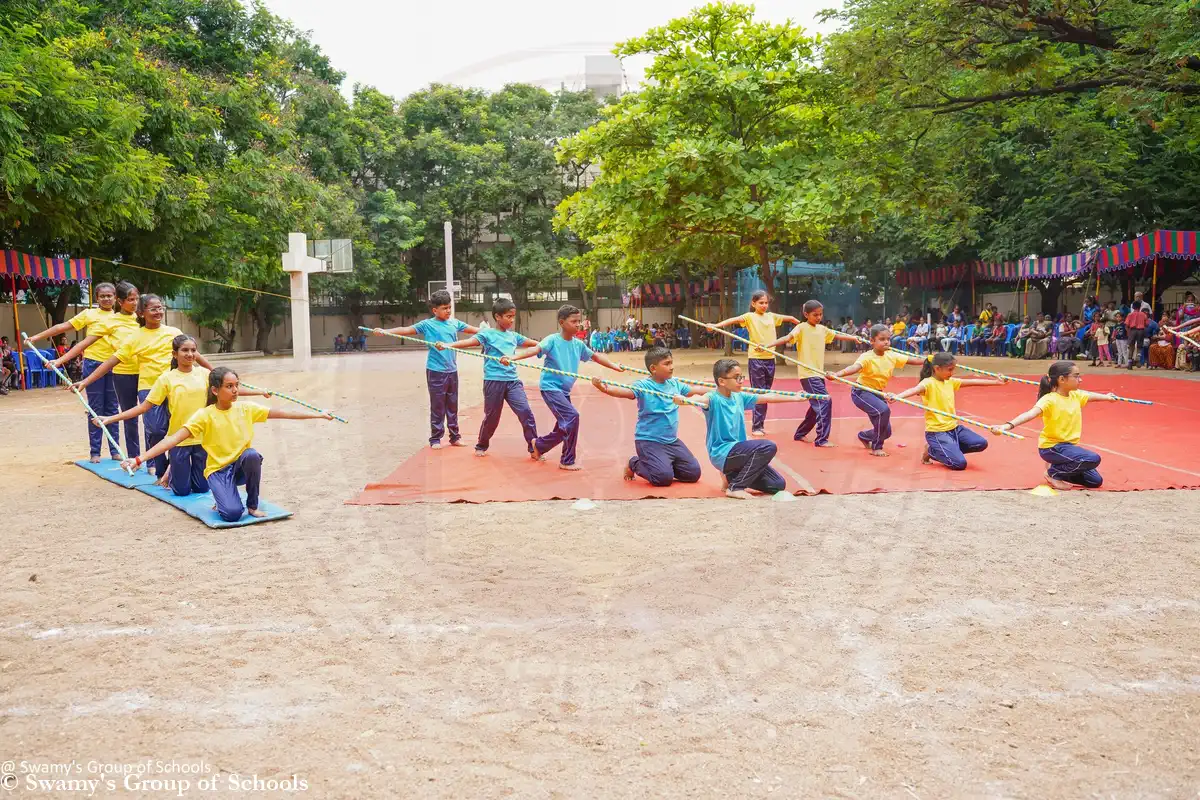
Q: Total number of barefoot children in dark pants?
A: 15